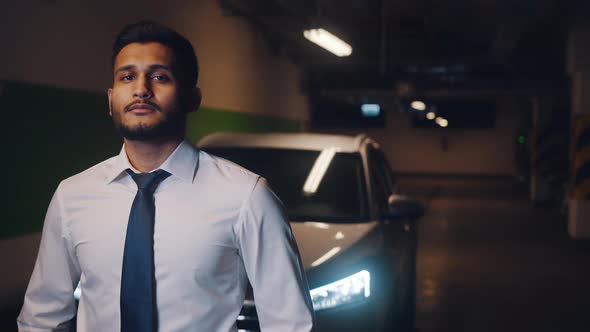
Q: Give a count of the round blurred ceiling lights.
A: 3